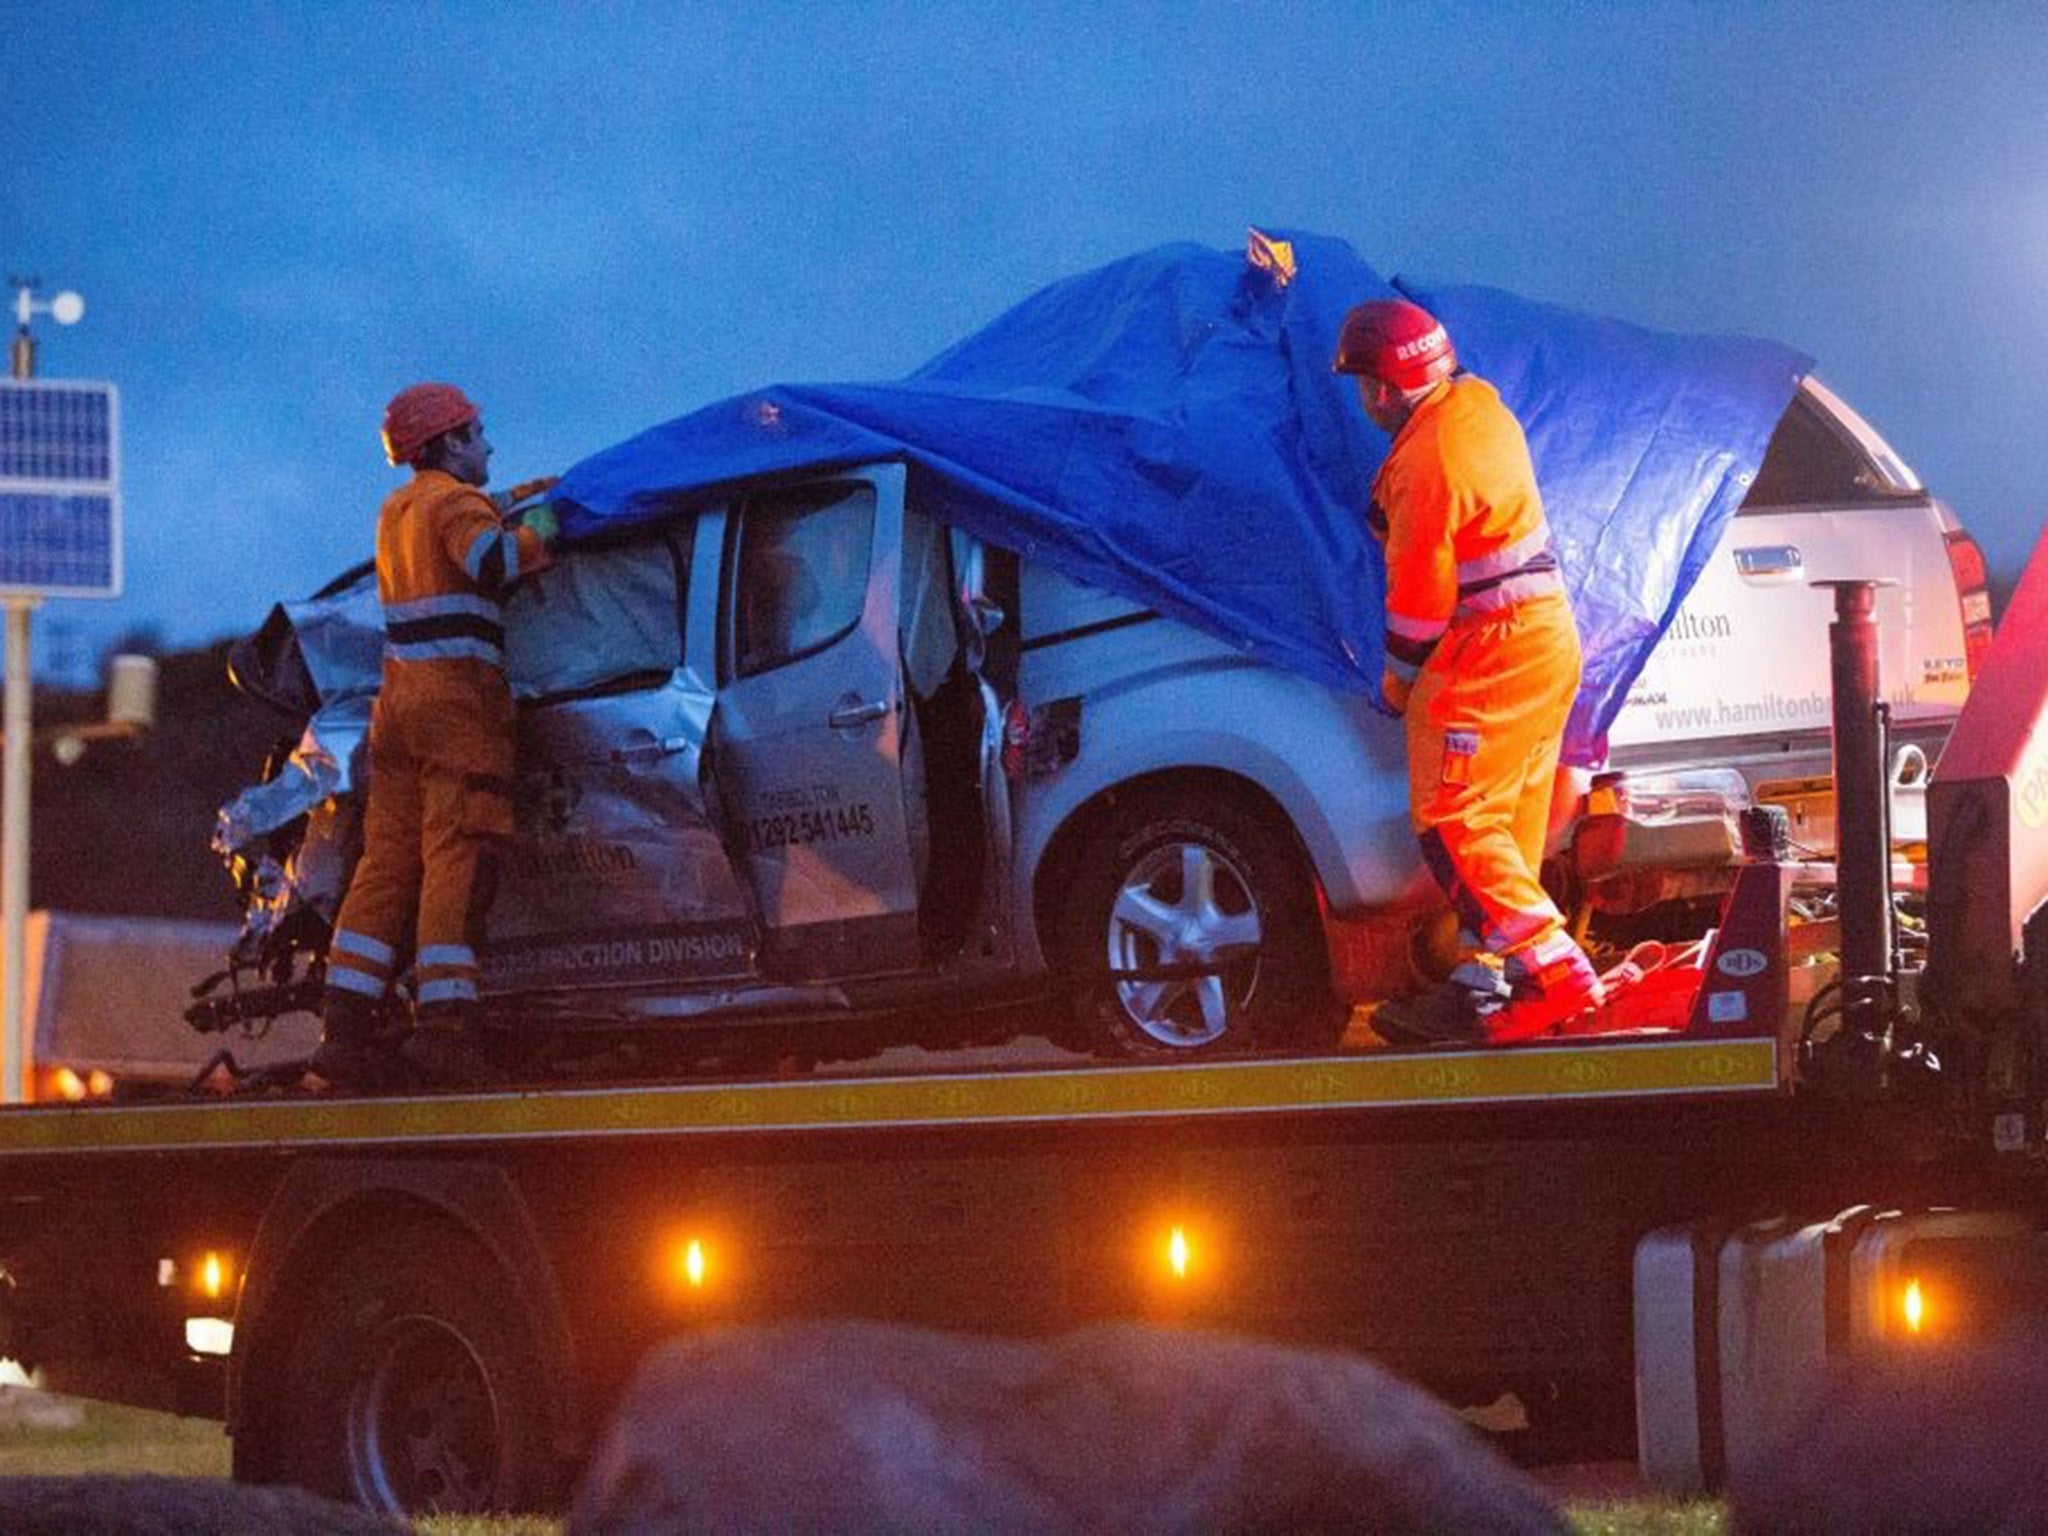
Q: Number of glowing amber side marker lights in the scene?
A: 4